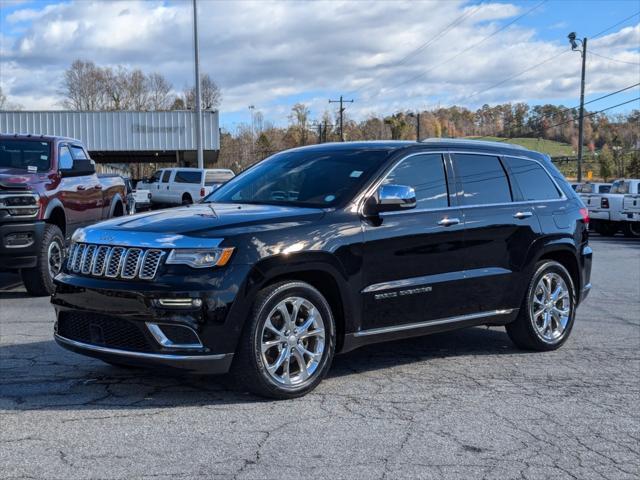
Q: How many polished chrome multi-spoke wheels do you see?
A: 2